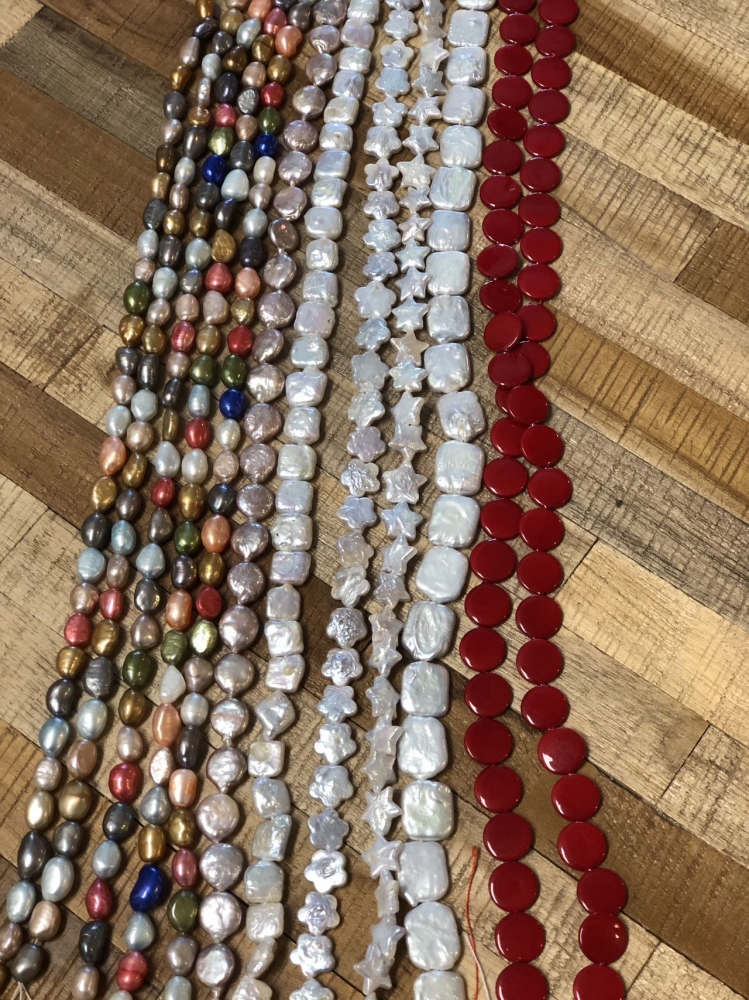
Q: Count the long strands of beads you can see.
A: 12